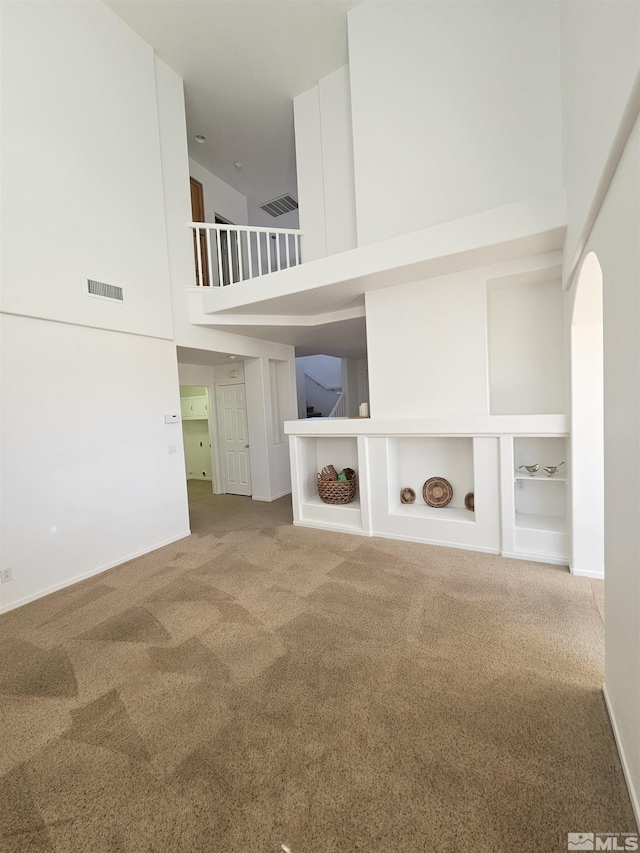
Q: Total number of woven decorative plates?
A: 3